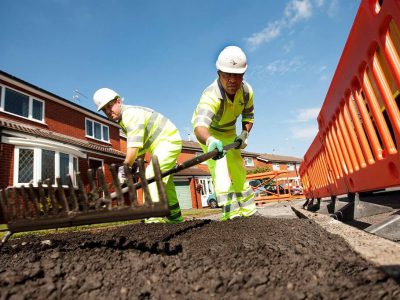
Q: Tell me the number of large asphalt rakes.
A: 1